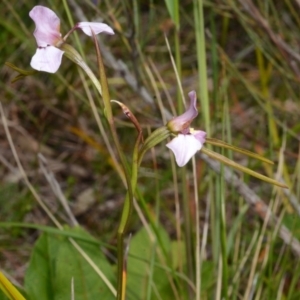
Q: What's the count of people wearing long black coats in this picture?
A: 0